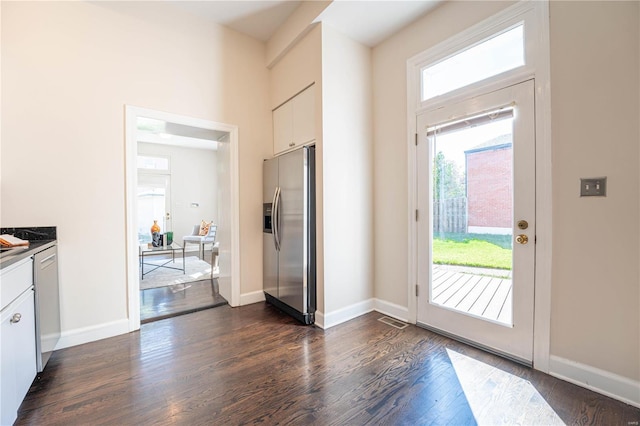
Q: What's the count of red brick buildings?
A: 1